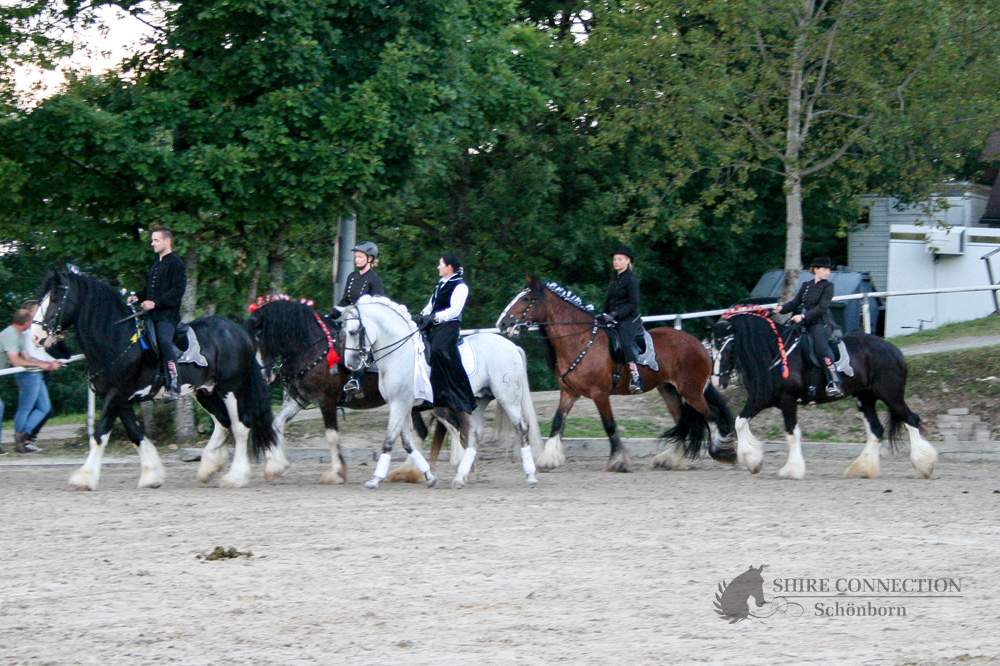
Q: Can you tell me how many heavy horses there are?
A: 4